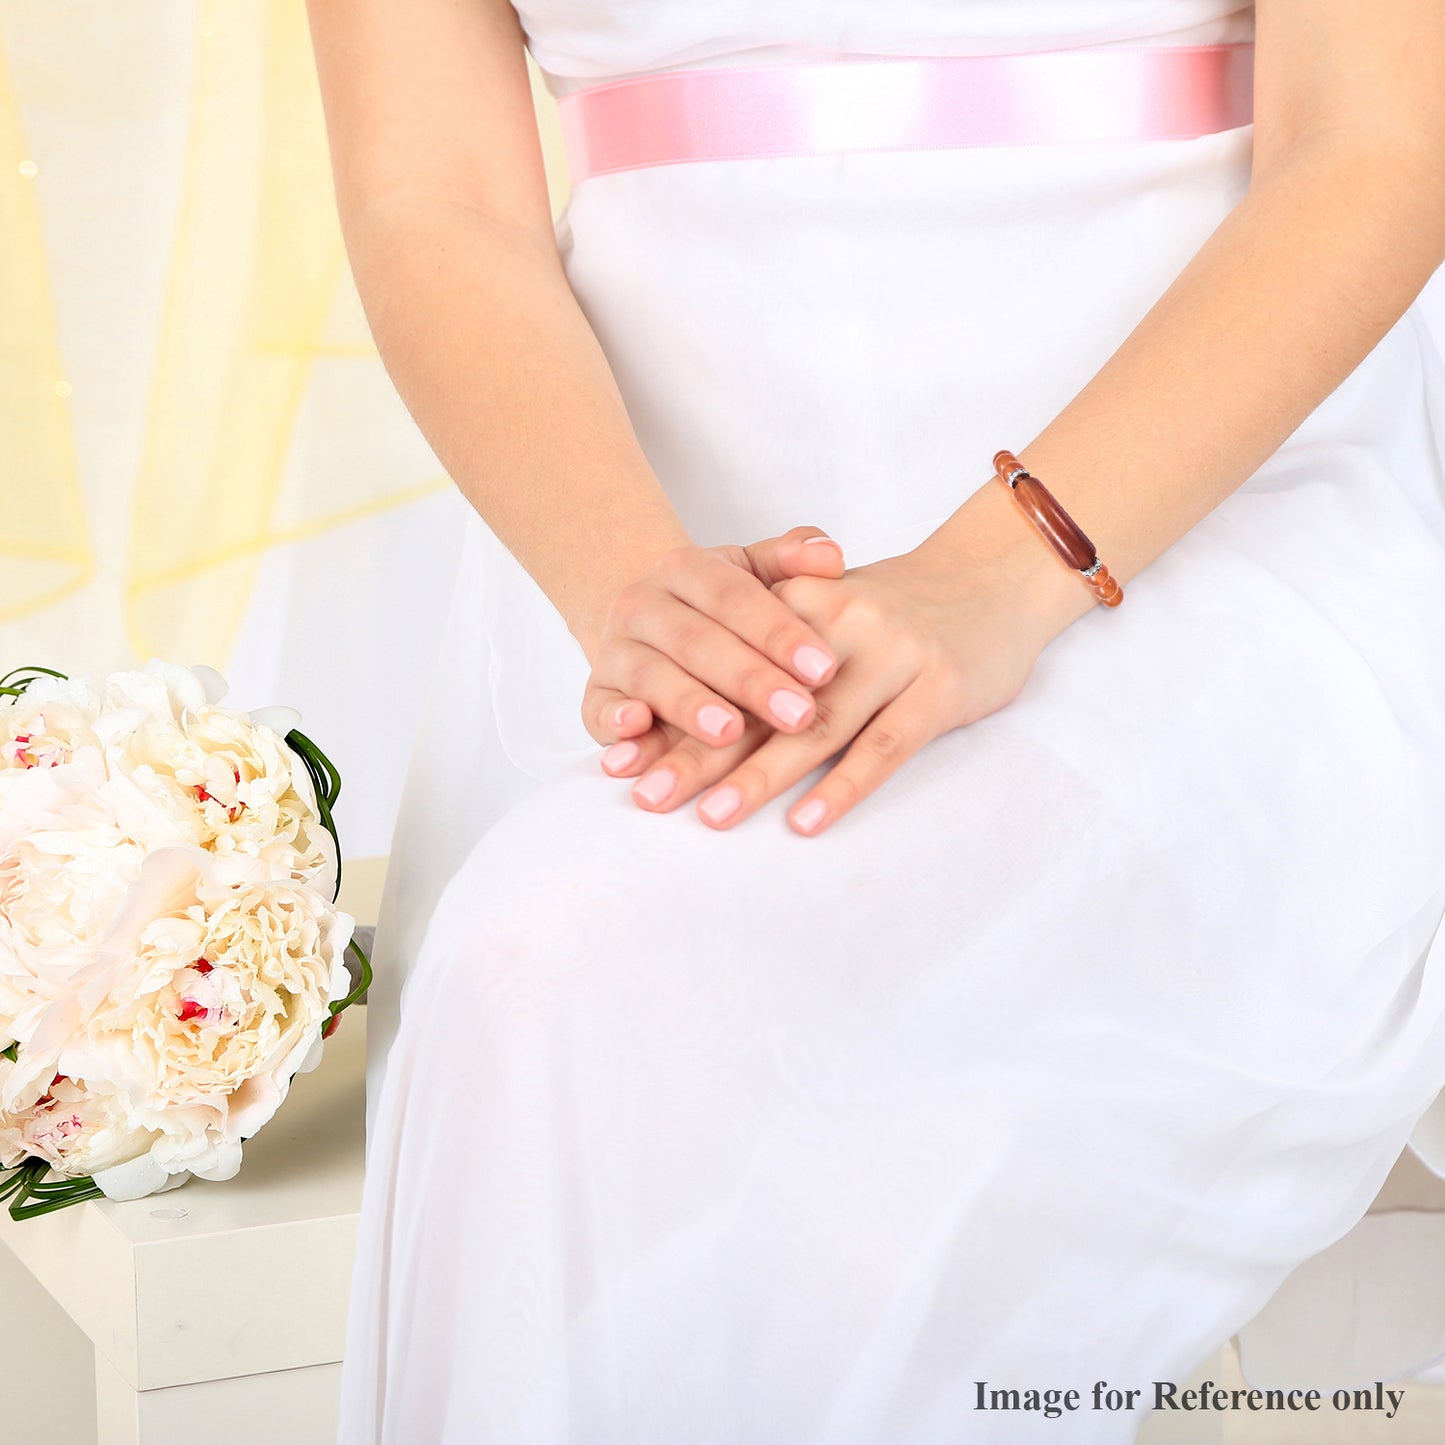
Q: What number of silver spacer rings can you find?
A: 2